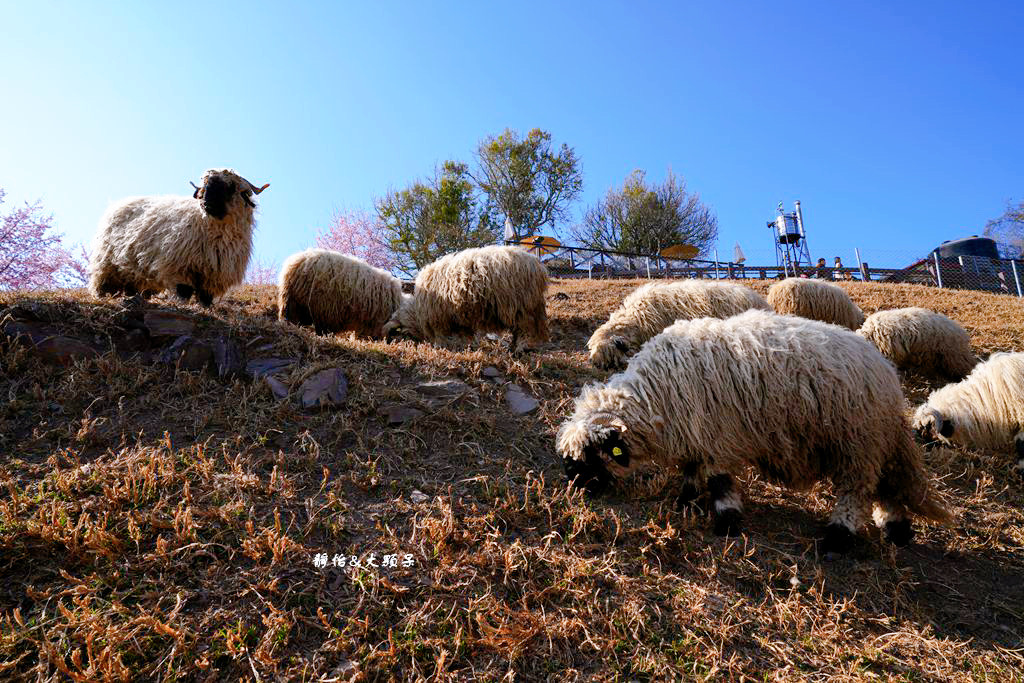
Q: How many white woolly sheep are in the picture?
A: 8